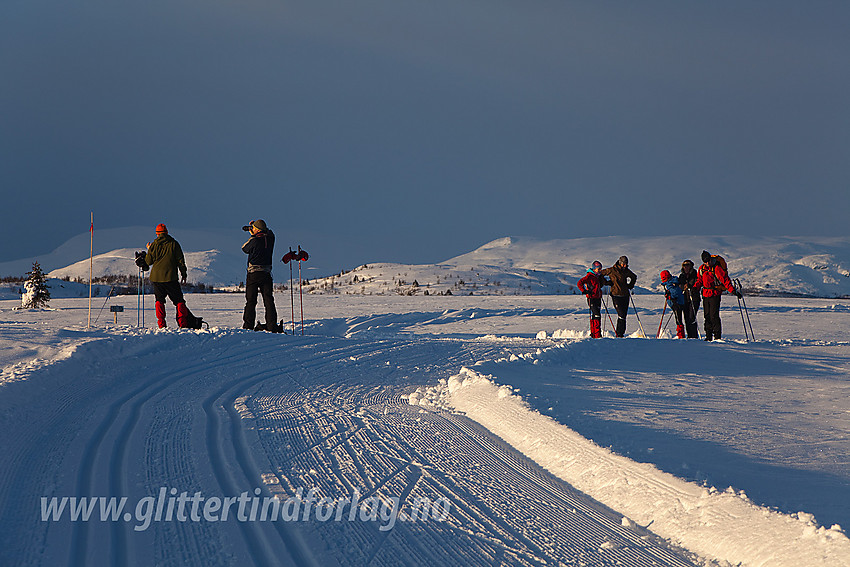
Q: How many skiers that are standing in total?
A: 7